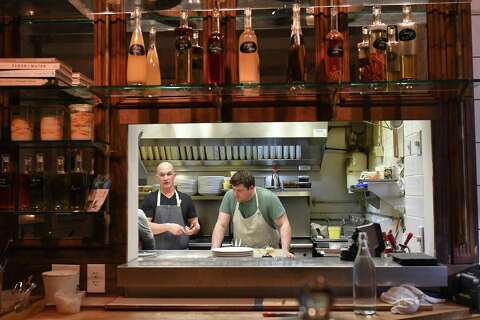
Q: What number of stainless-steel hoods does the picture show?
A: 1